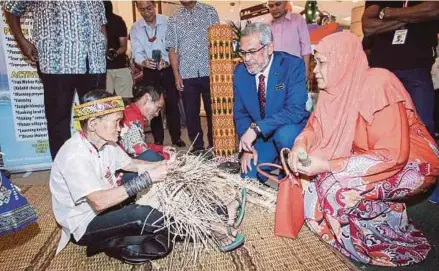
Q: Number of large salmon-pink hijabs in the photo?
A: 1